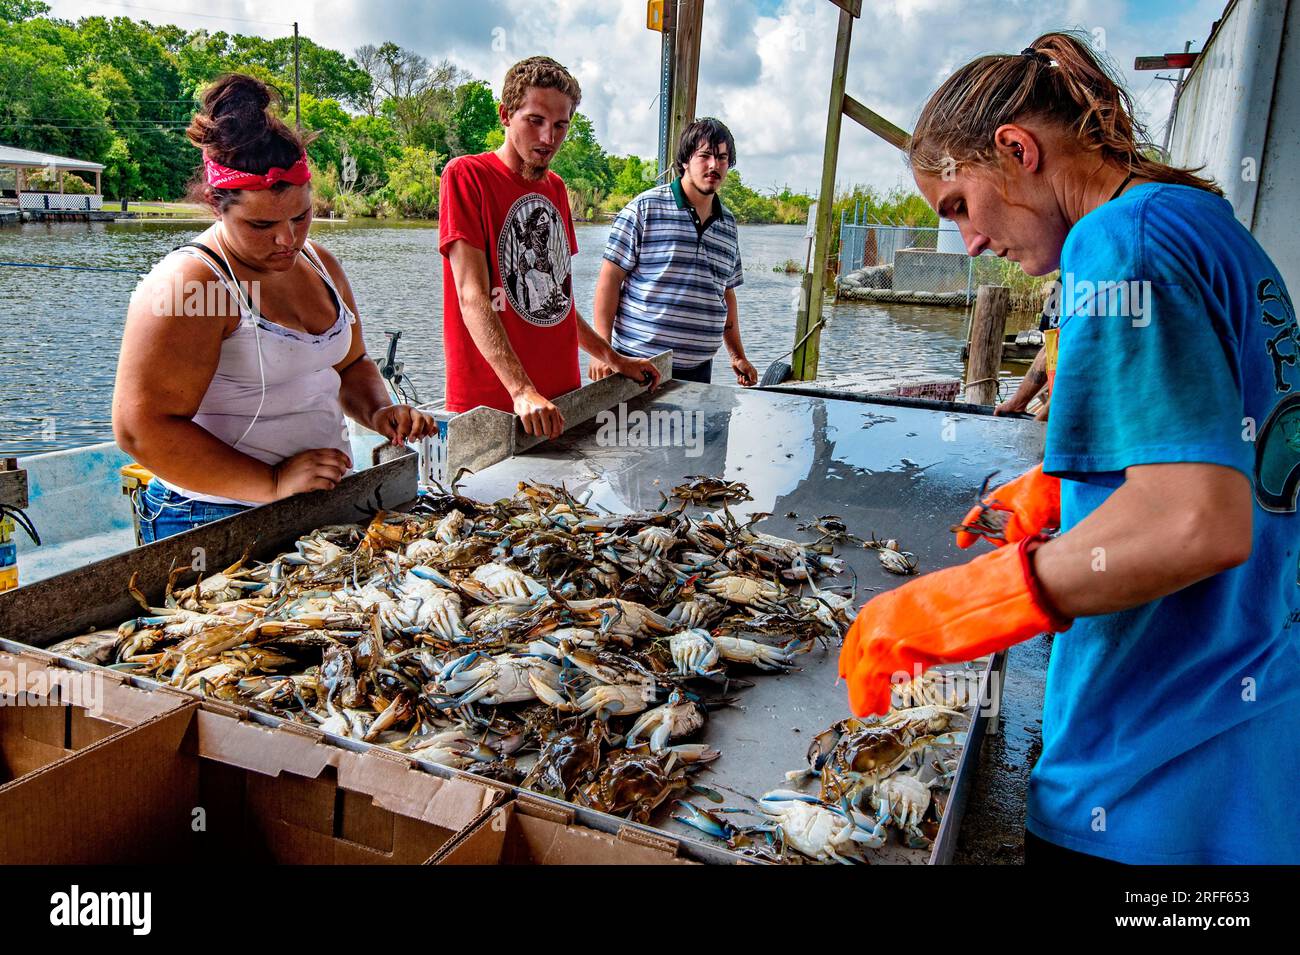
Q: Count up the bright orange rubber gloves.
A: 2